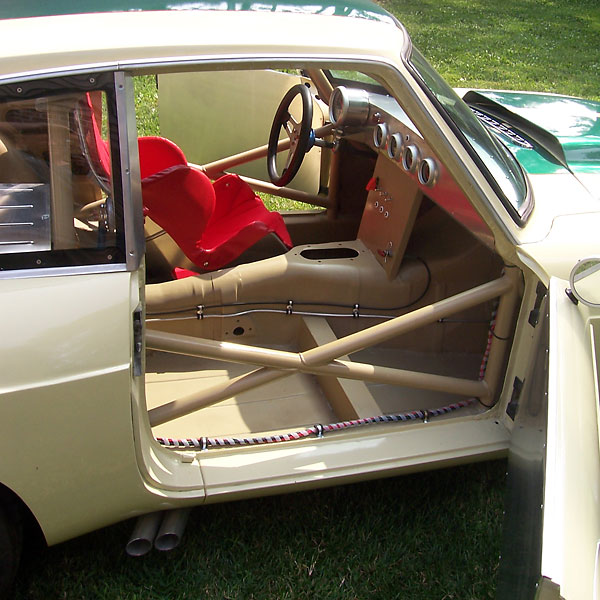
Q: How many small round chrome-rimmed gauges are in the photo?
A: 4